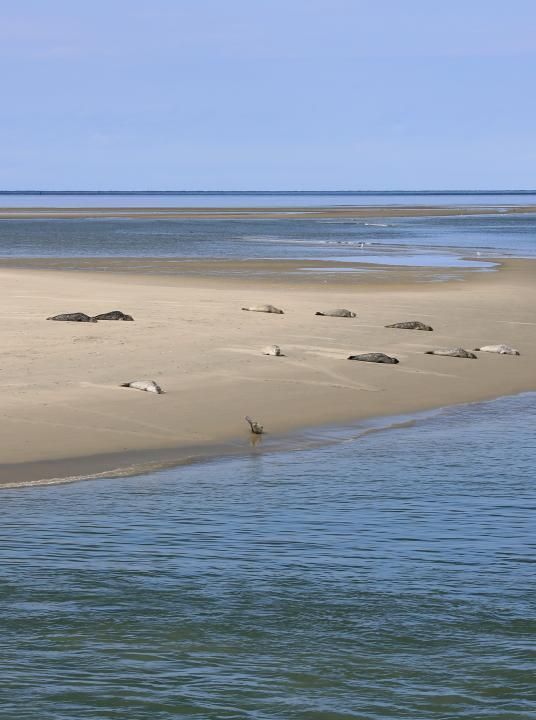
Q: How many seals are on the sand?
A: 11